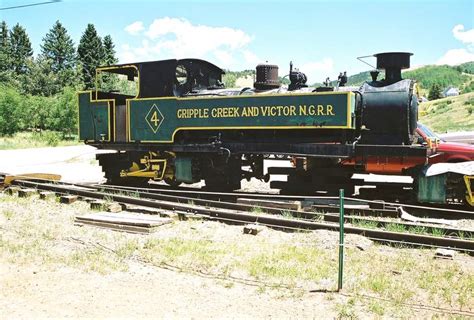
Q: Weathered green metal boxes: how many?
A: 2